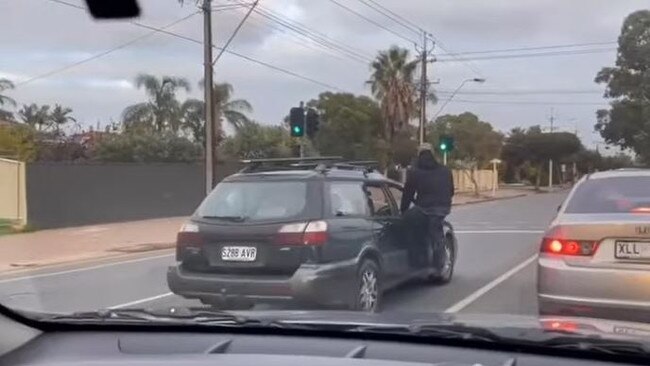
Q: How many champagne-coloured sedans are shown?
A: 1